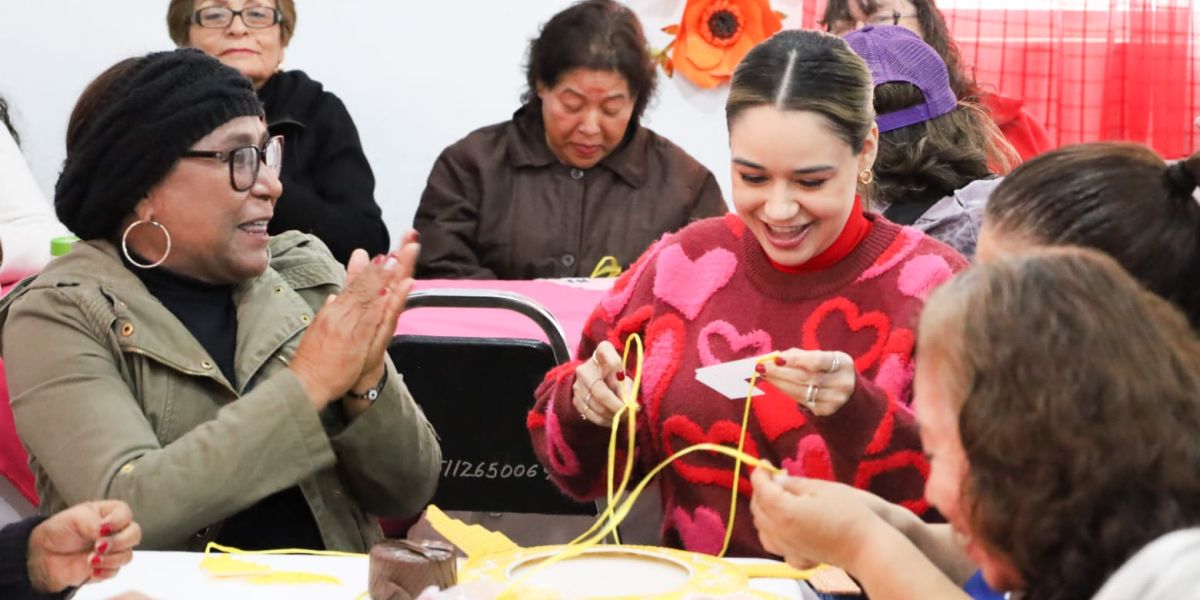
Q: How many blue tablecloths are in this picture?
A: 0